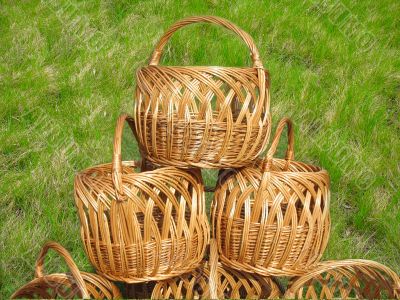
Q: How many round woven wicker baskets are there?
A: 6